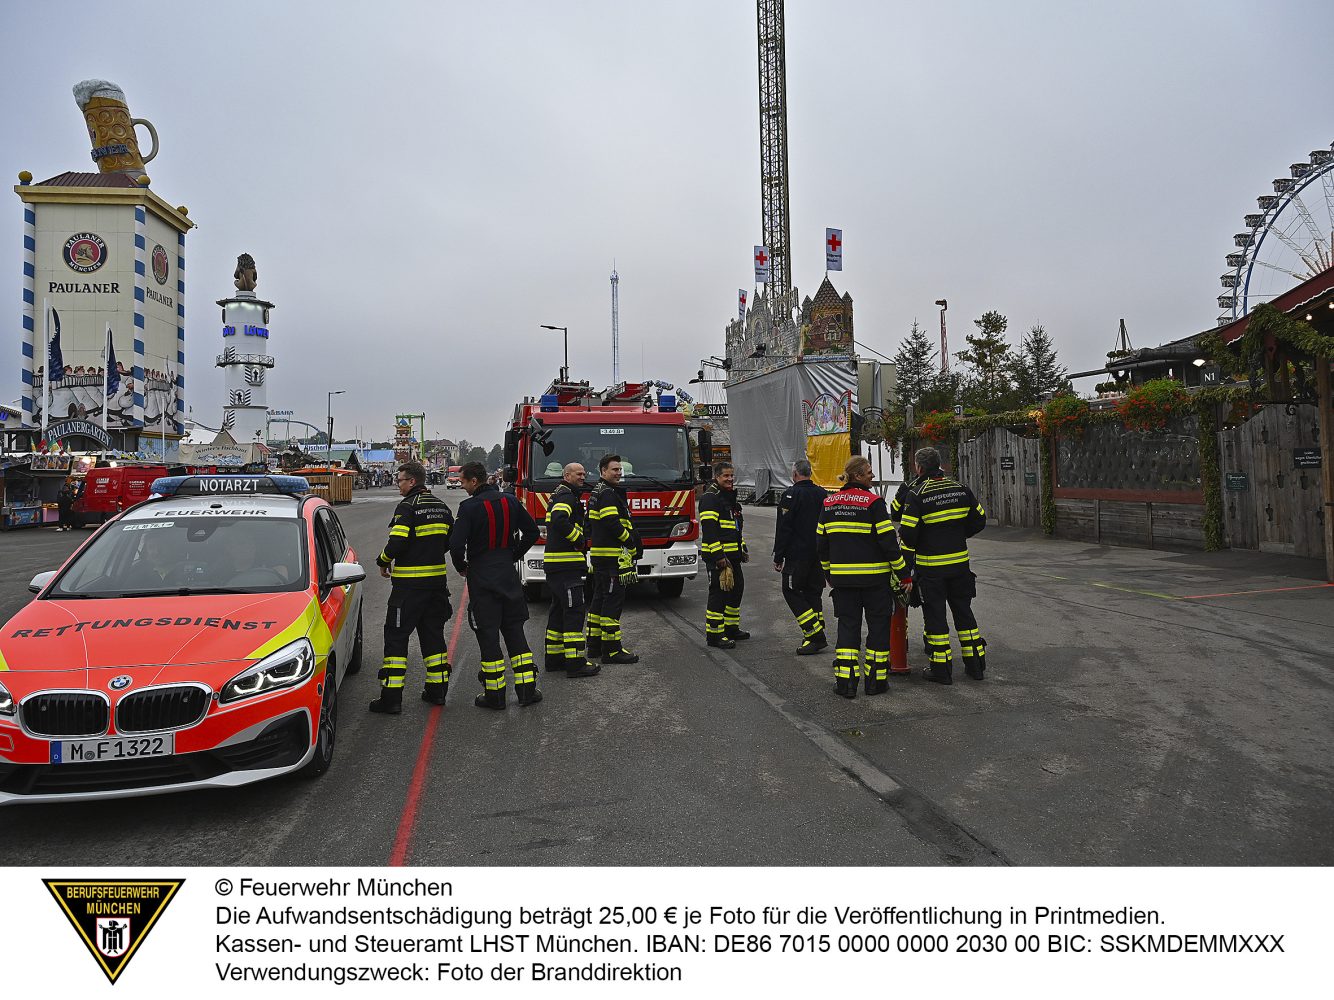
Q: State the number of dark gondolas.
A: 11